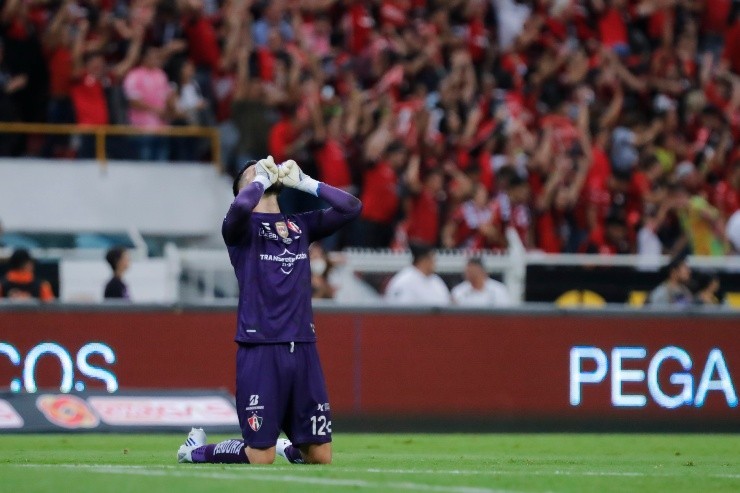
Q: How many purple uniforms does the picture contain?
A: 1